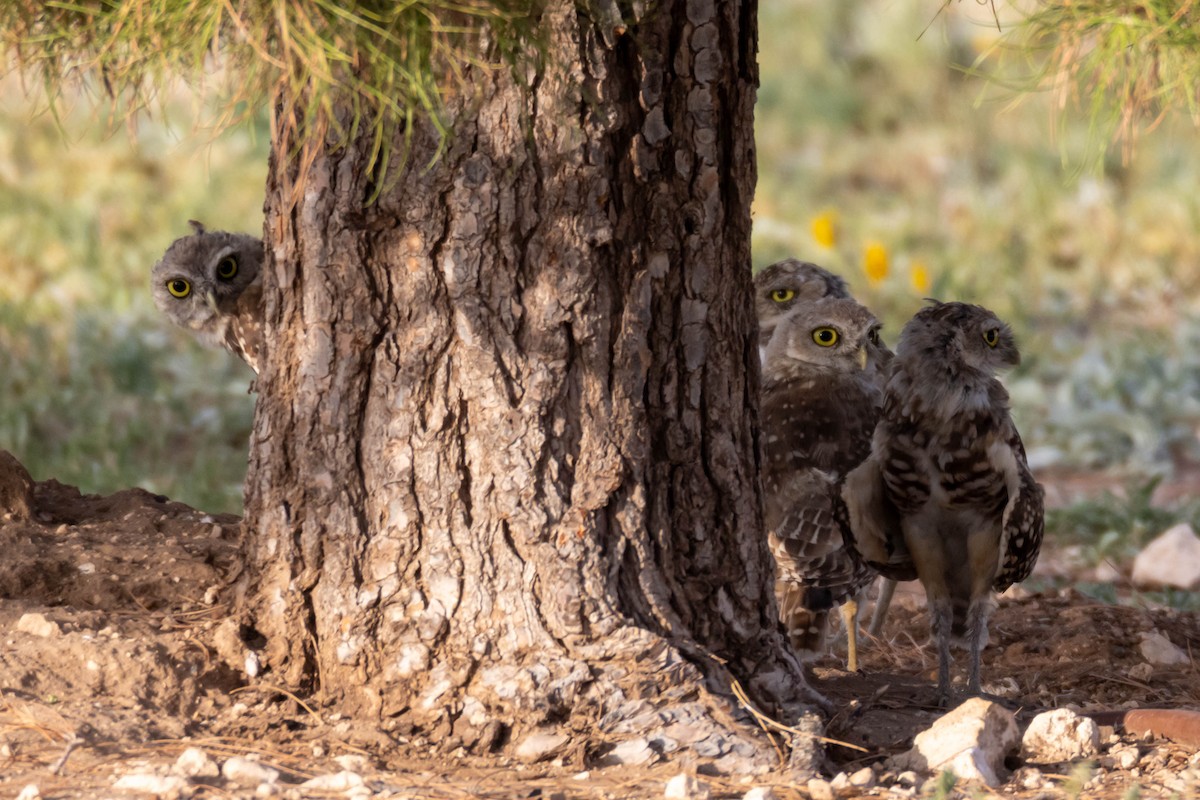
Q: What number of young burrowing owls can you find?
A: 4